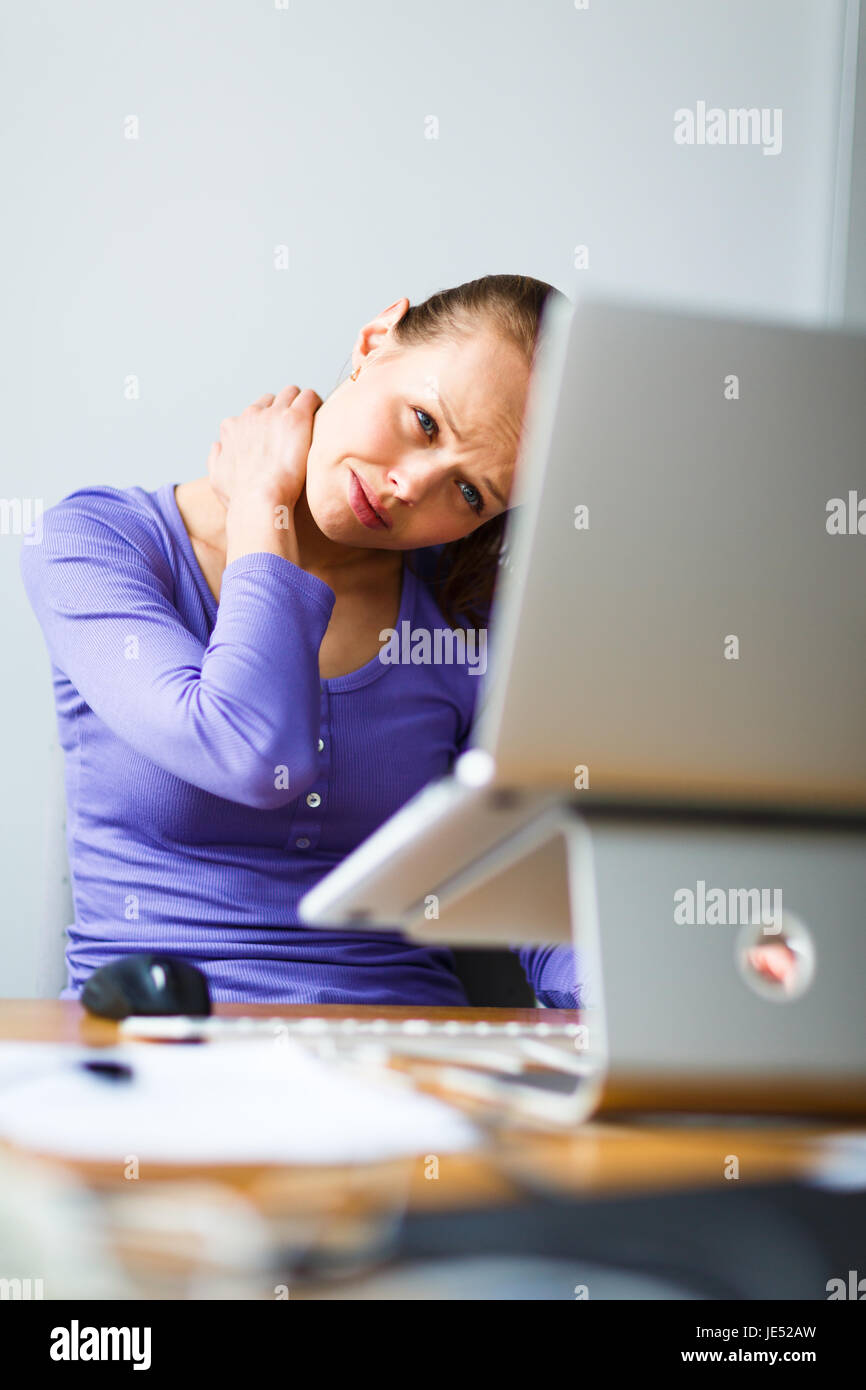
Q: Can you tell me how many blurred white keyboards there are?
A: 1